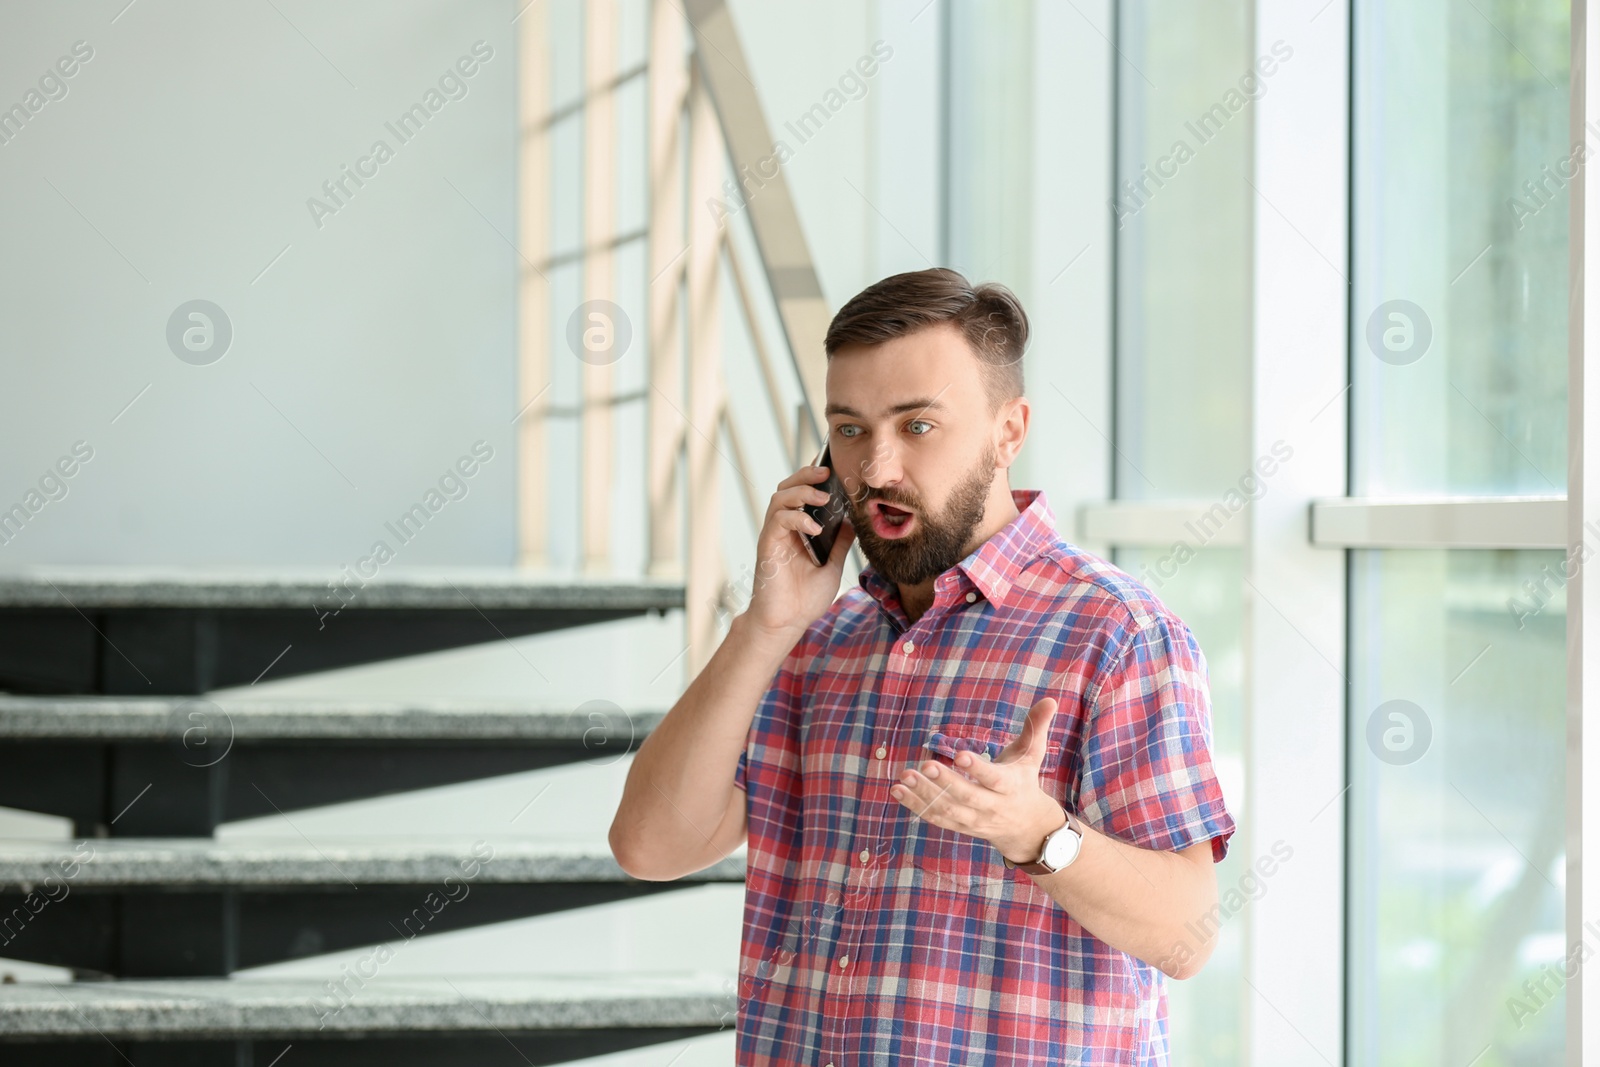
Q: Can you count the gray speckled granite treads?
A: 4